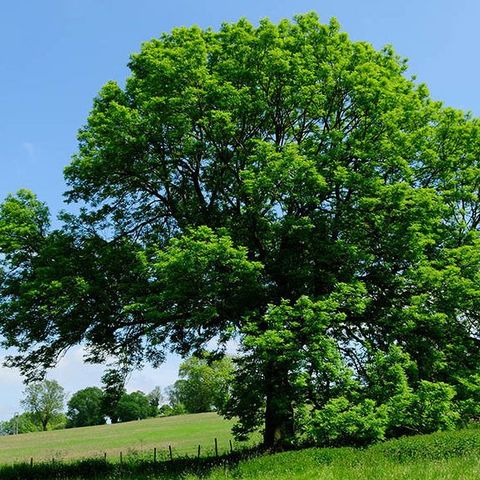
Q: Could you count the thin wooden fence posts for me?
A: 9